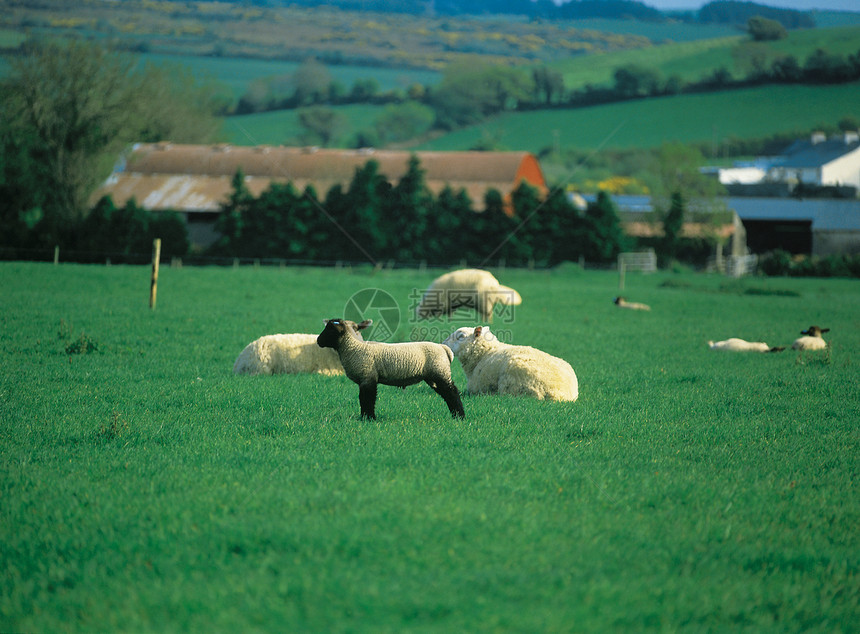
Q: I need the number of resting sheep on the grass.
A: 5